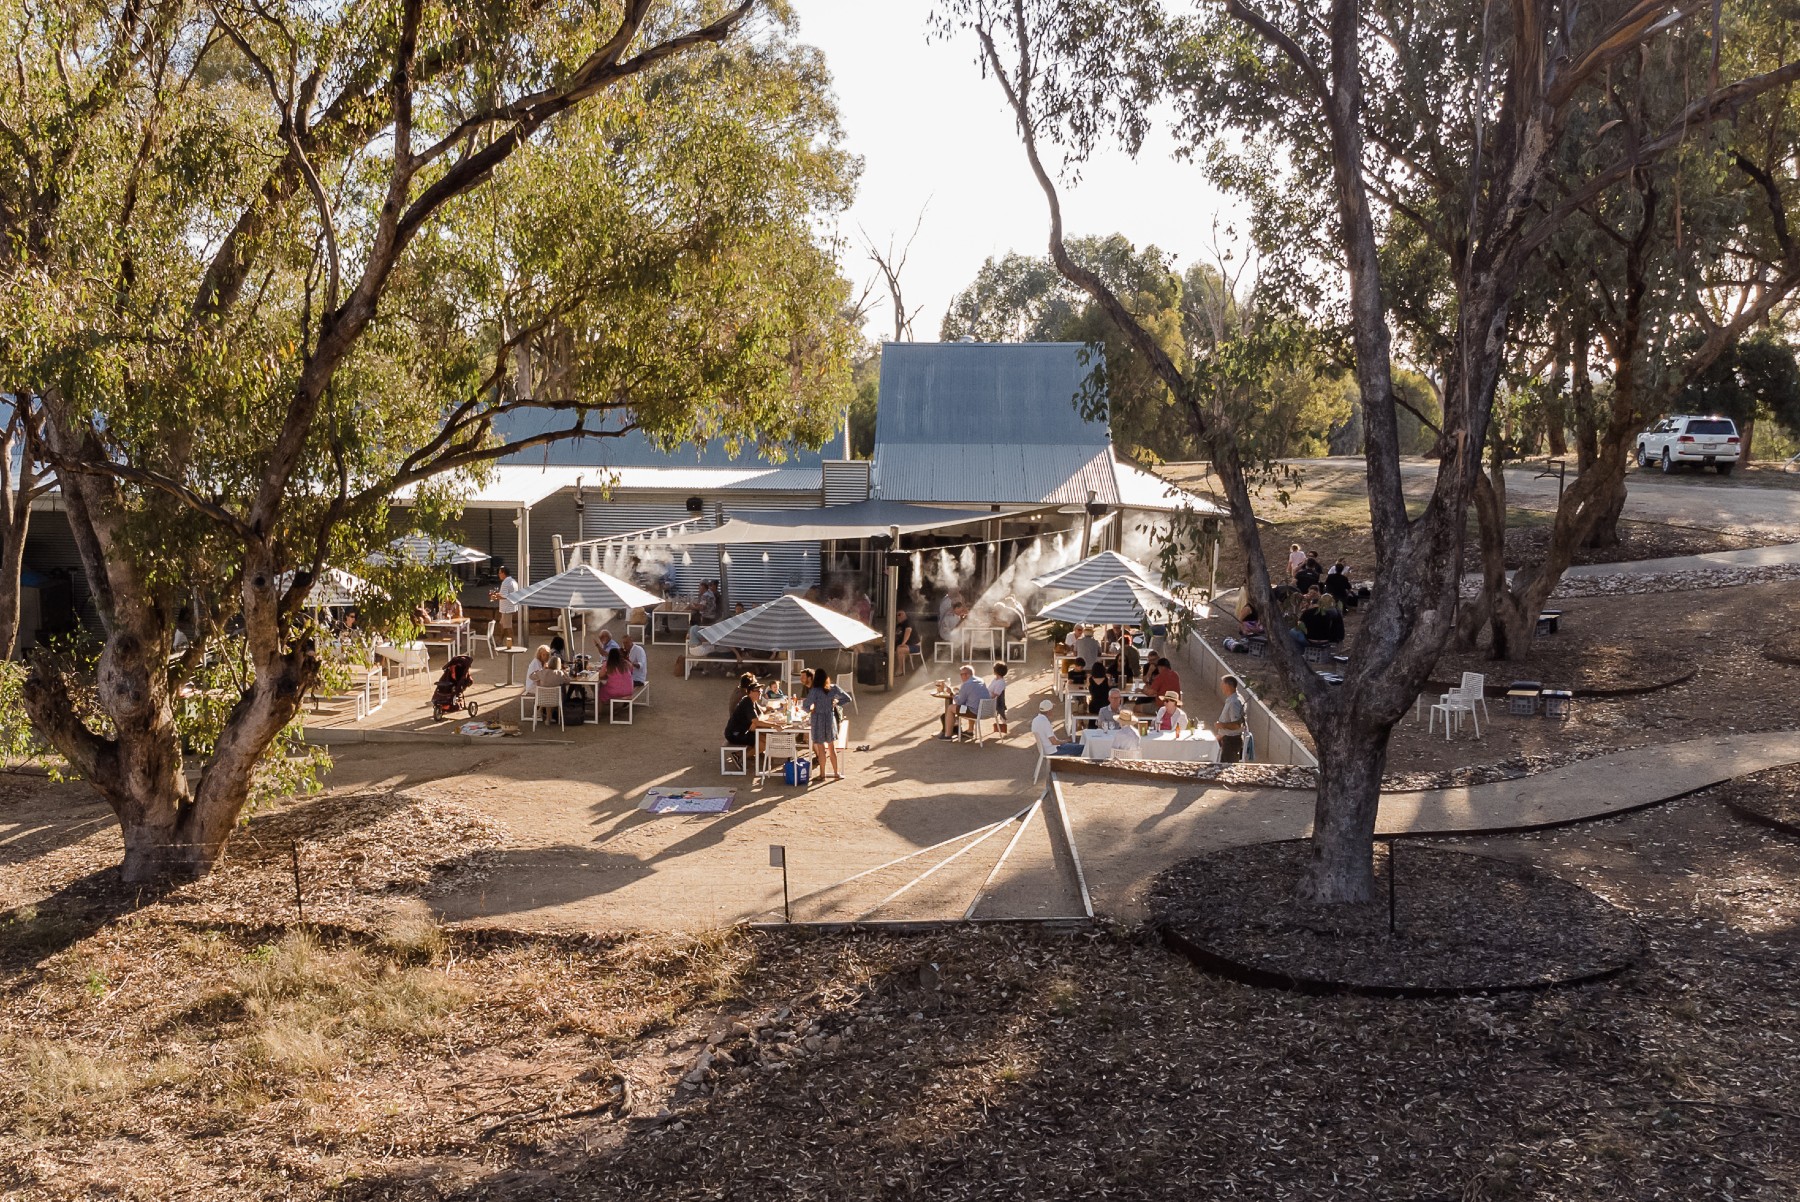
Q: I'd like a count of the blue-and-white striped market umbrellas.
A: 6